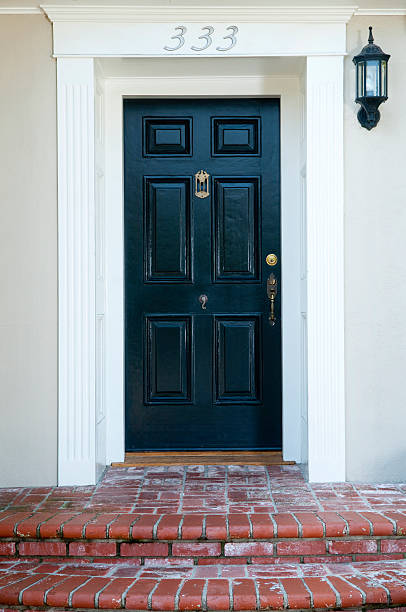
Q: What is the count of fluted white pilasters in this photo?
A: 2